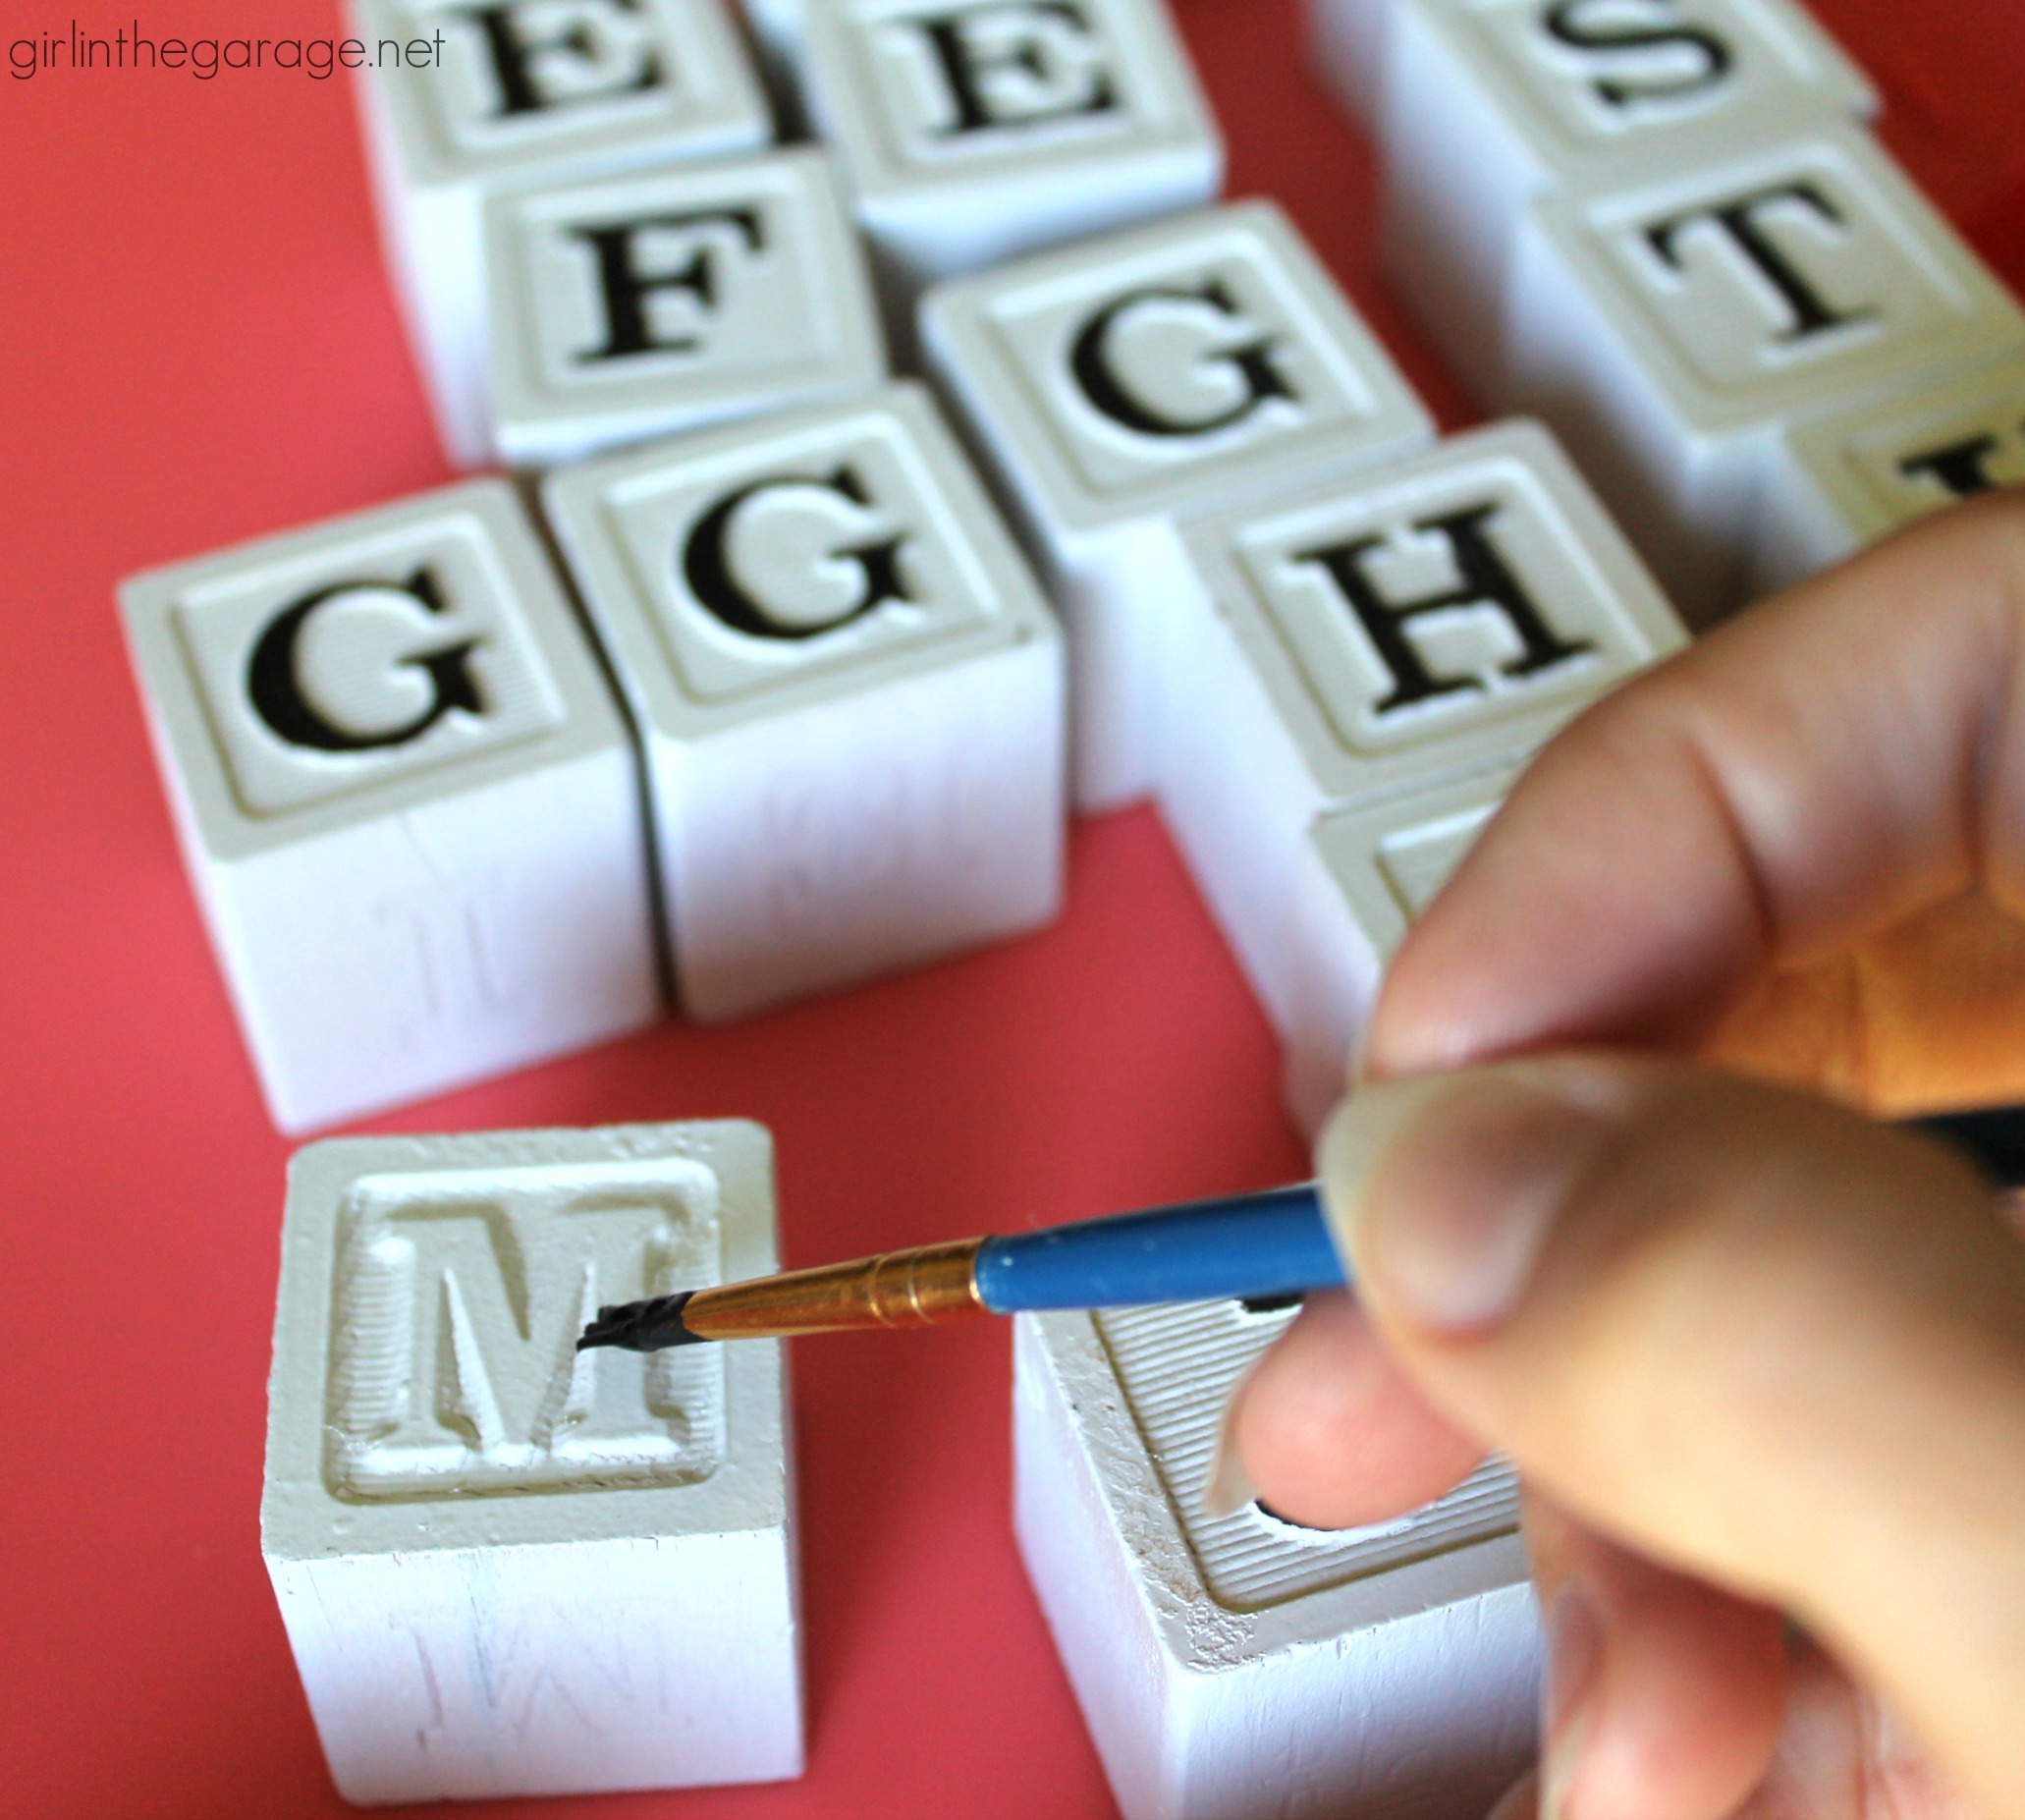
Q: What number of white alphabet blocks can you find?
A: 13